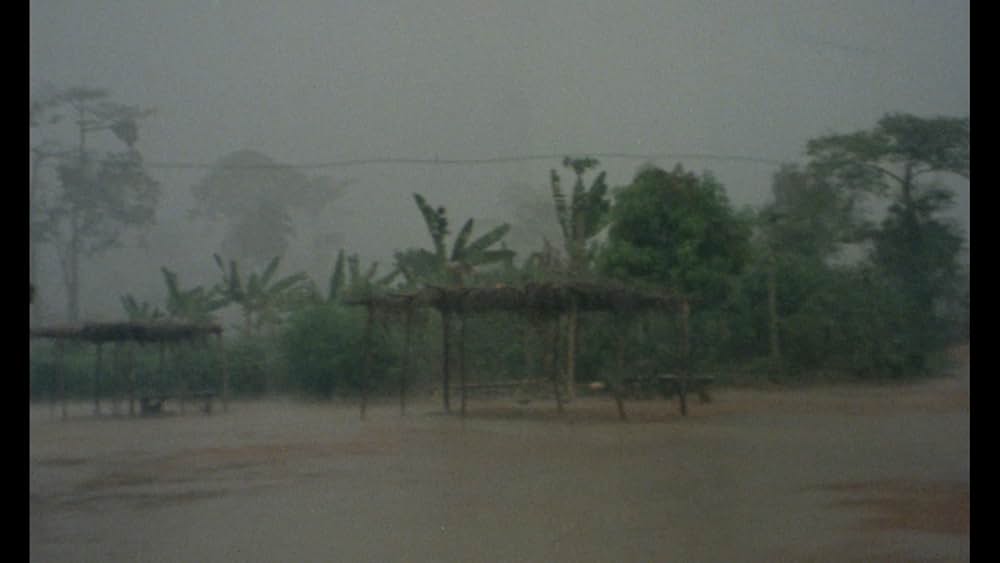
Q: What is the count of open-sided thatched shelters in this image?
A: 2